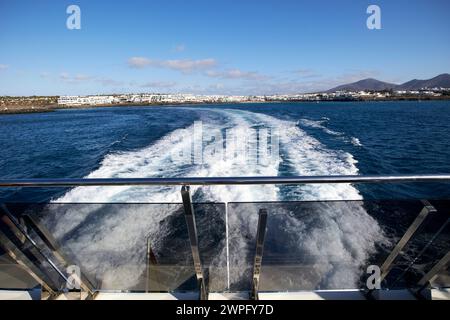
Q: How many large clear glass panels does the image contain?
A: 2